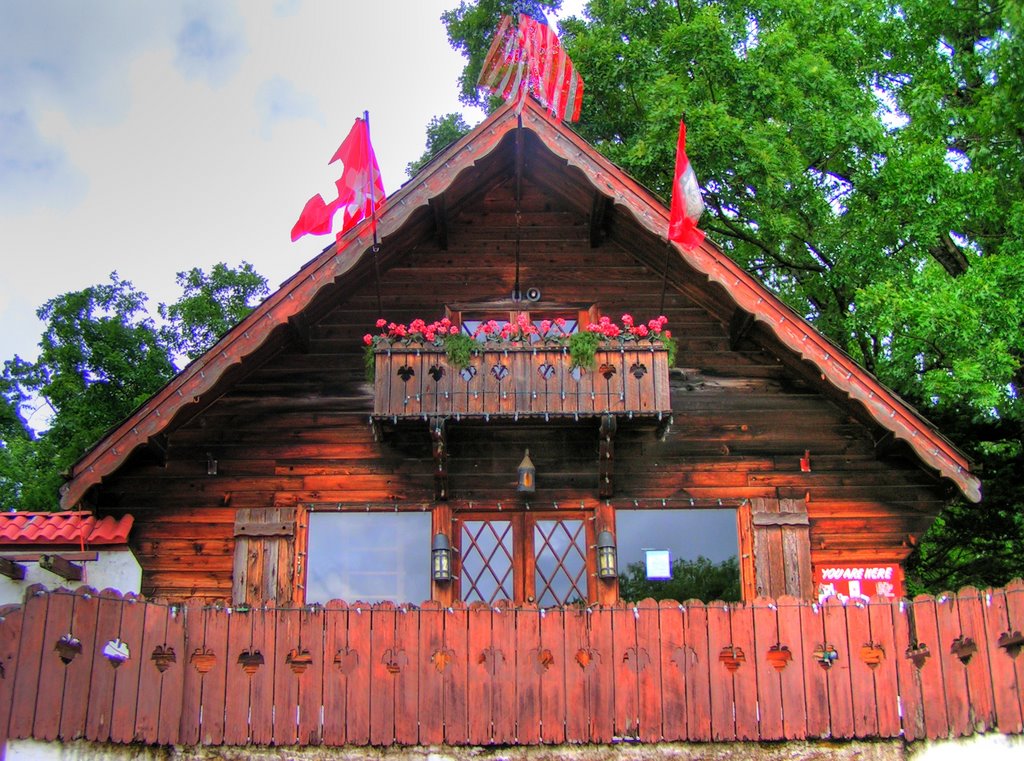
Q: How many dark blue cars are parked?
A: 0